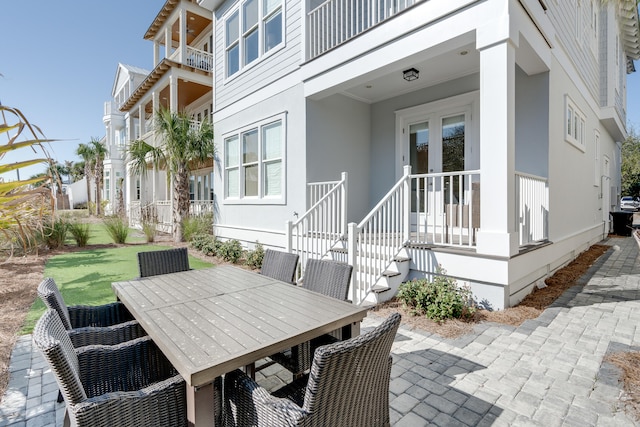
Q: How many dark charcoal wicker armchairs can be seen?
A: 6